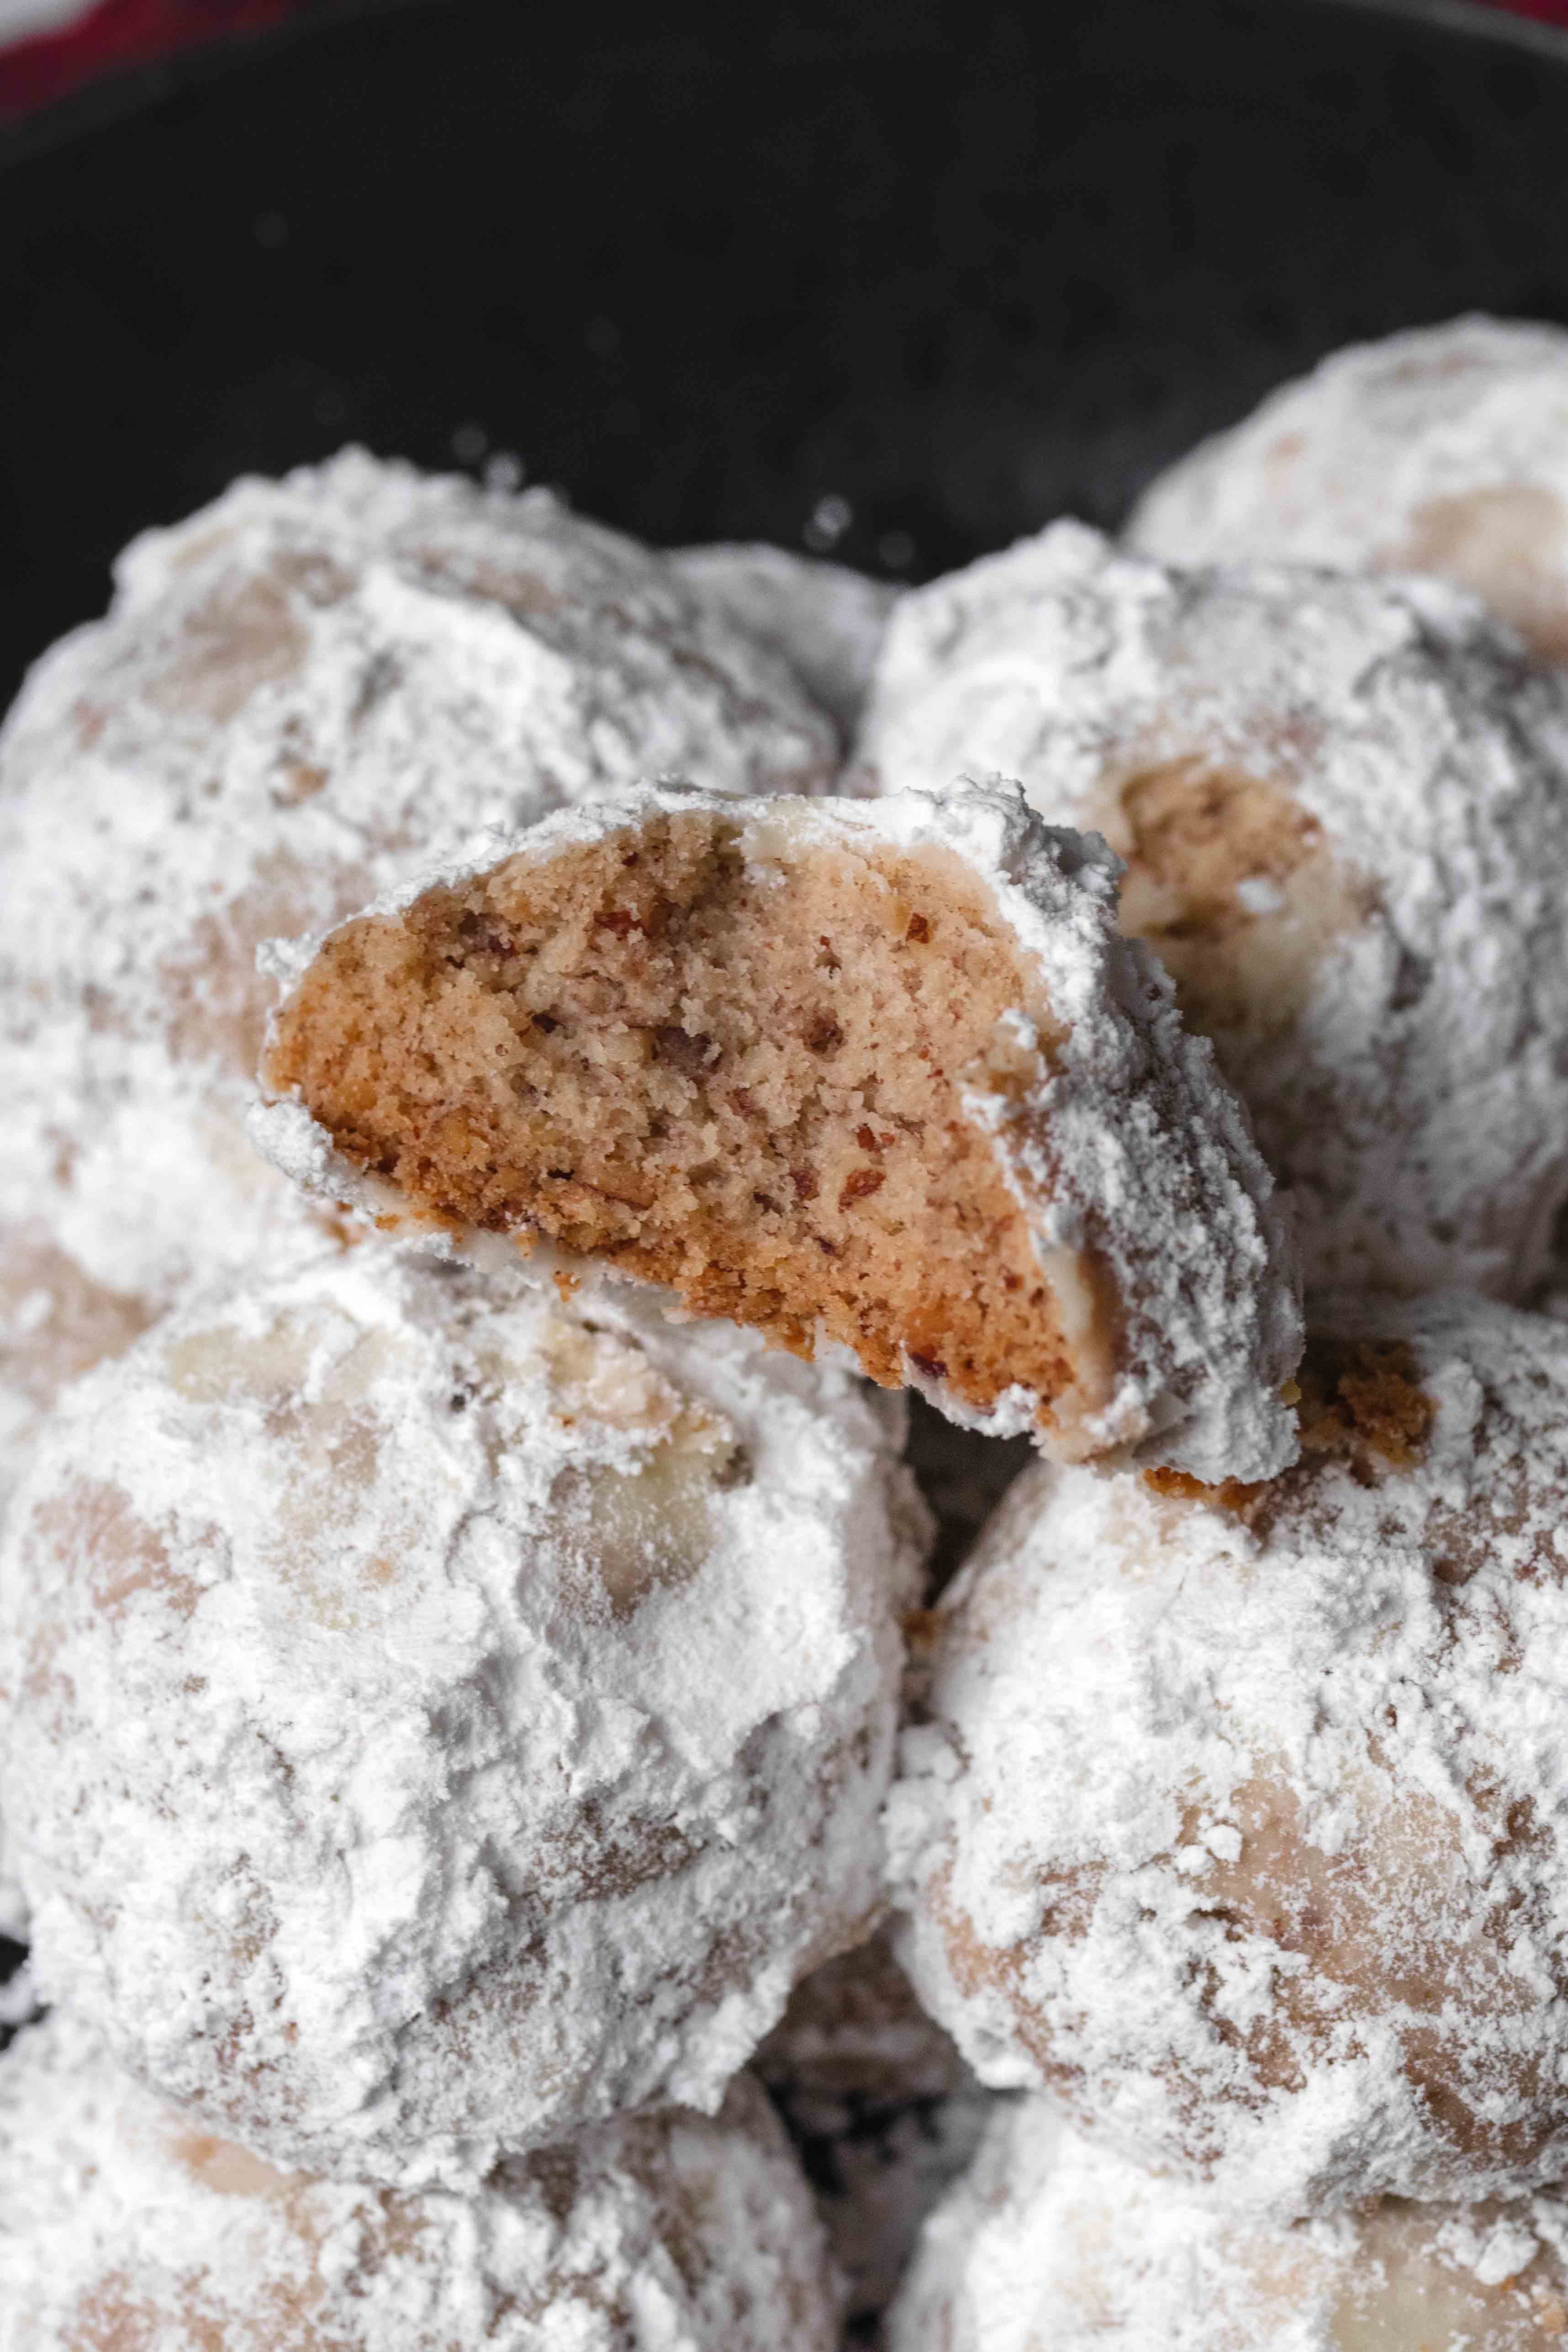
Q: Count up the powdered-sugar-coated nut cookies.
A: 9